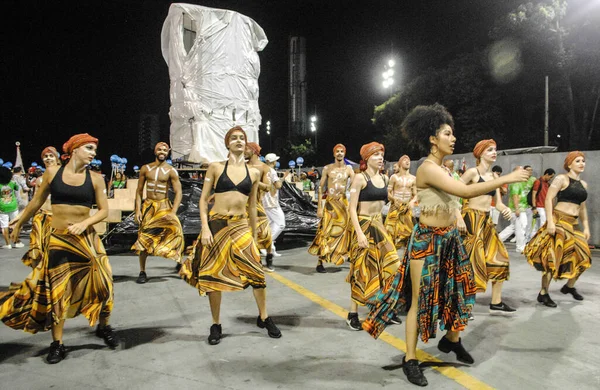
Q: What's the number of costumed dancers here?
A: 11